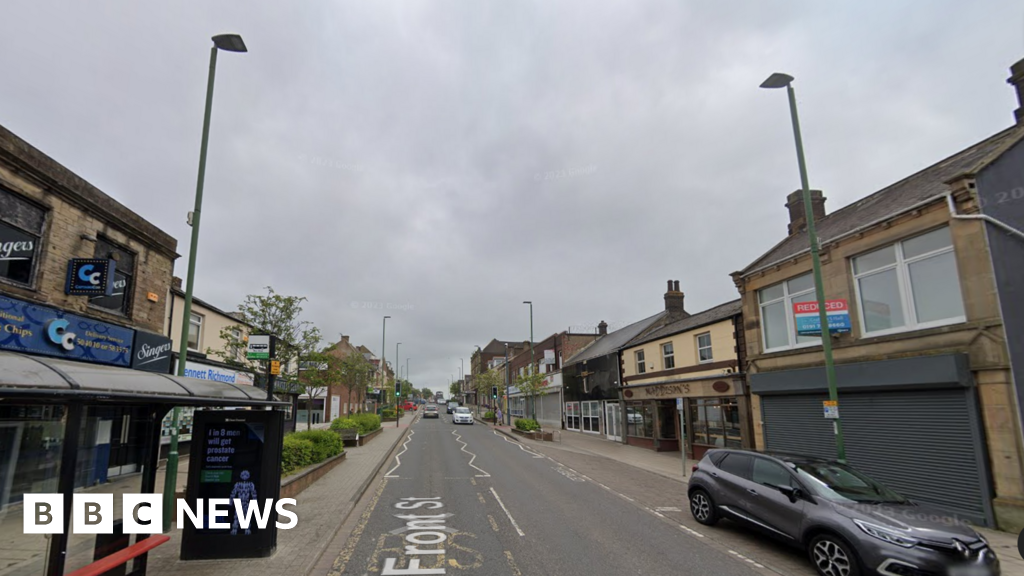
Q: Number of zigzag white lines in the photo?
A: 3